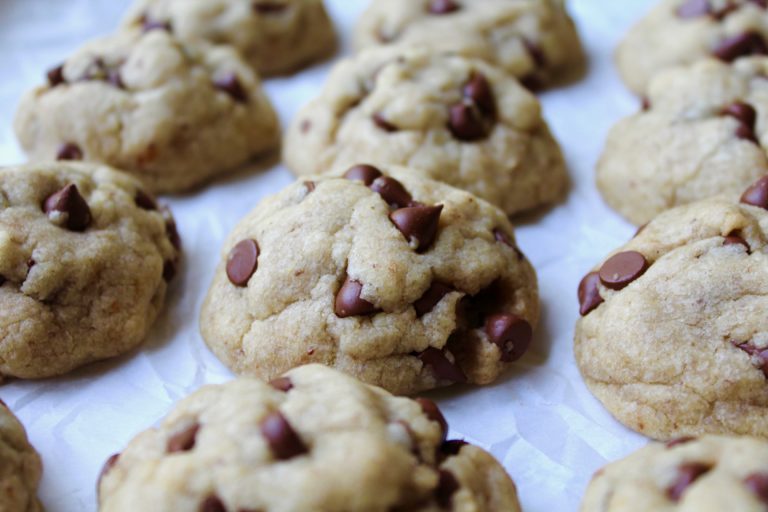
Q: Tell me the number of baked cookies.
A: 12